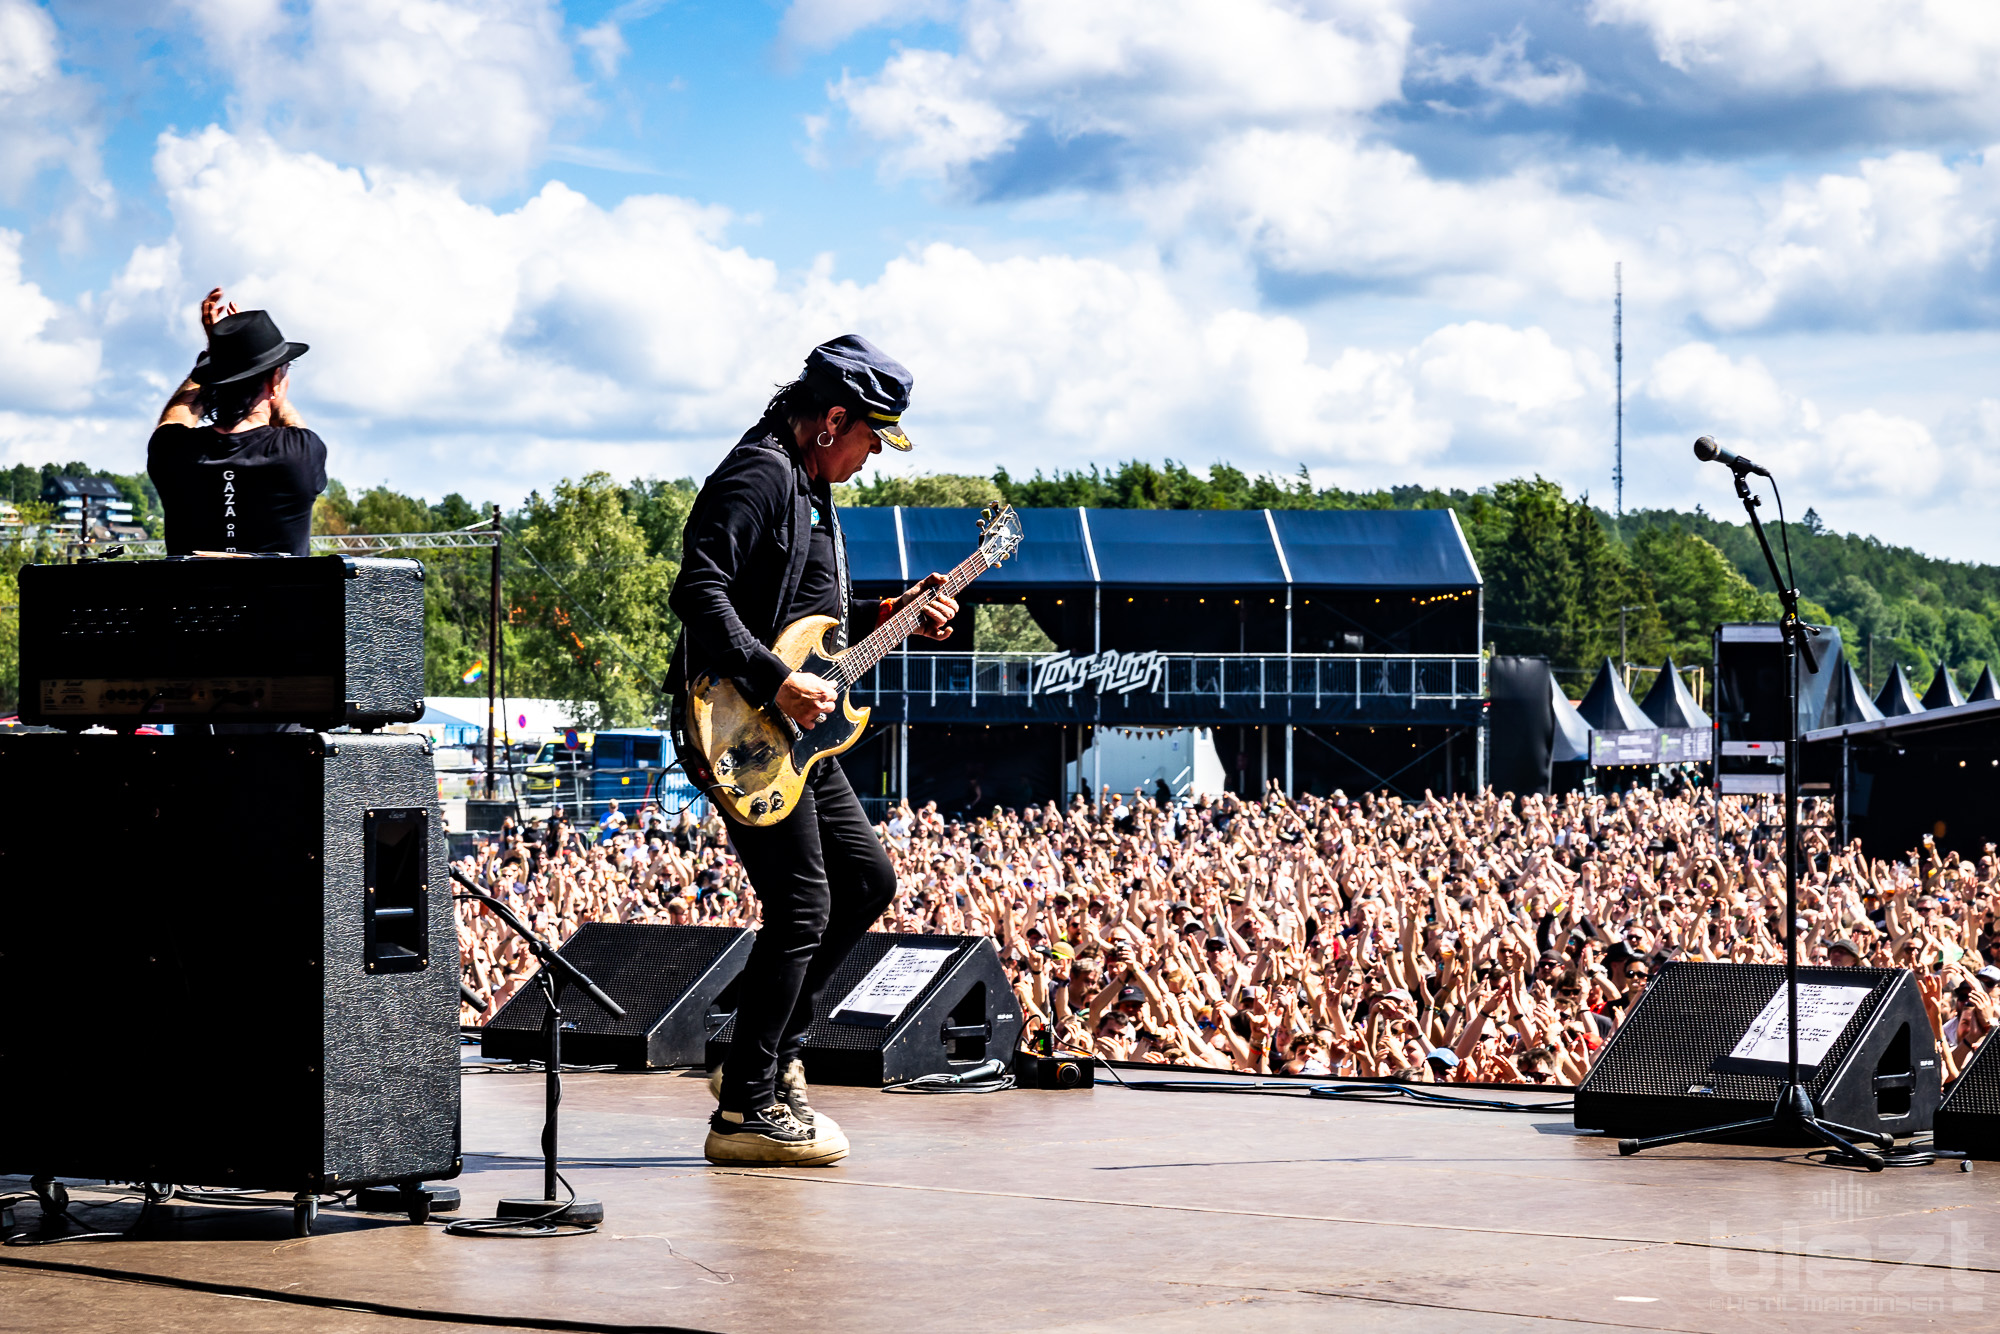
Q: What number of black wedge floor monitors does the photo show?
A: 4